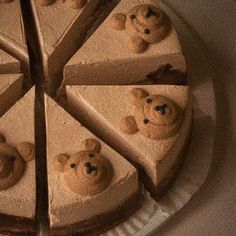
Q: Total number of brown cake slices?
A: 8